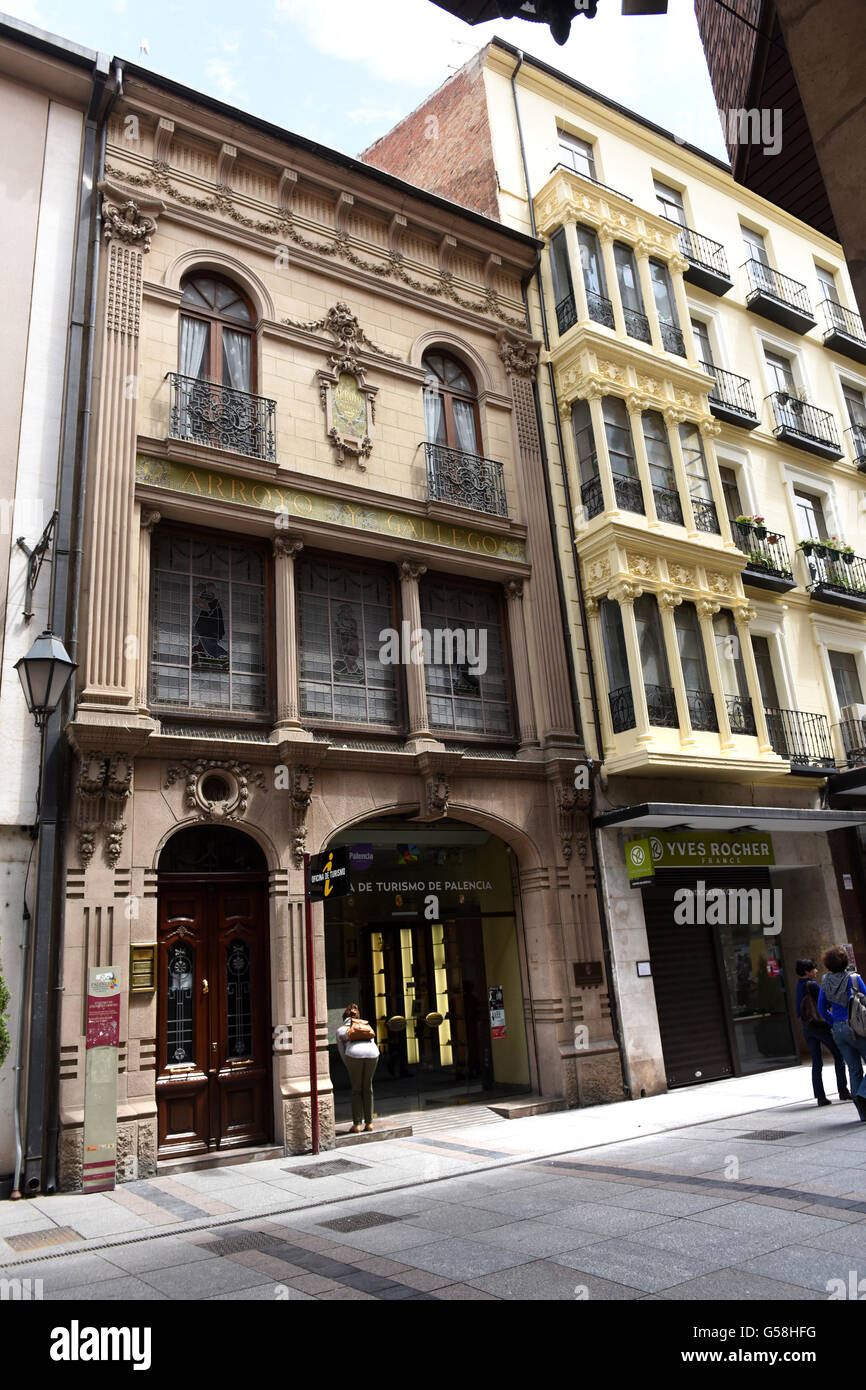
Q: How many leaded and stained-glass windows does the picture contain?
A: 3